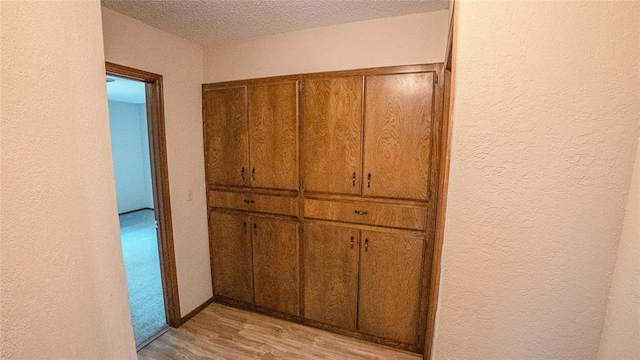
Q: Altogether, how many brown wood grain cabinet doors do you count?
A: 8